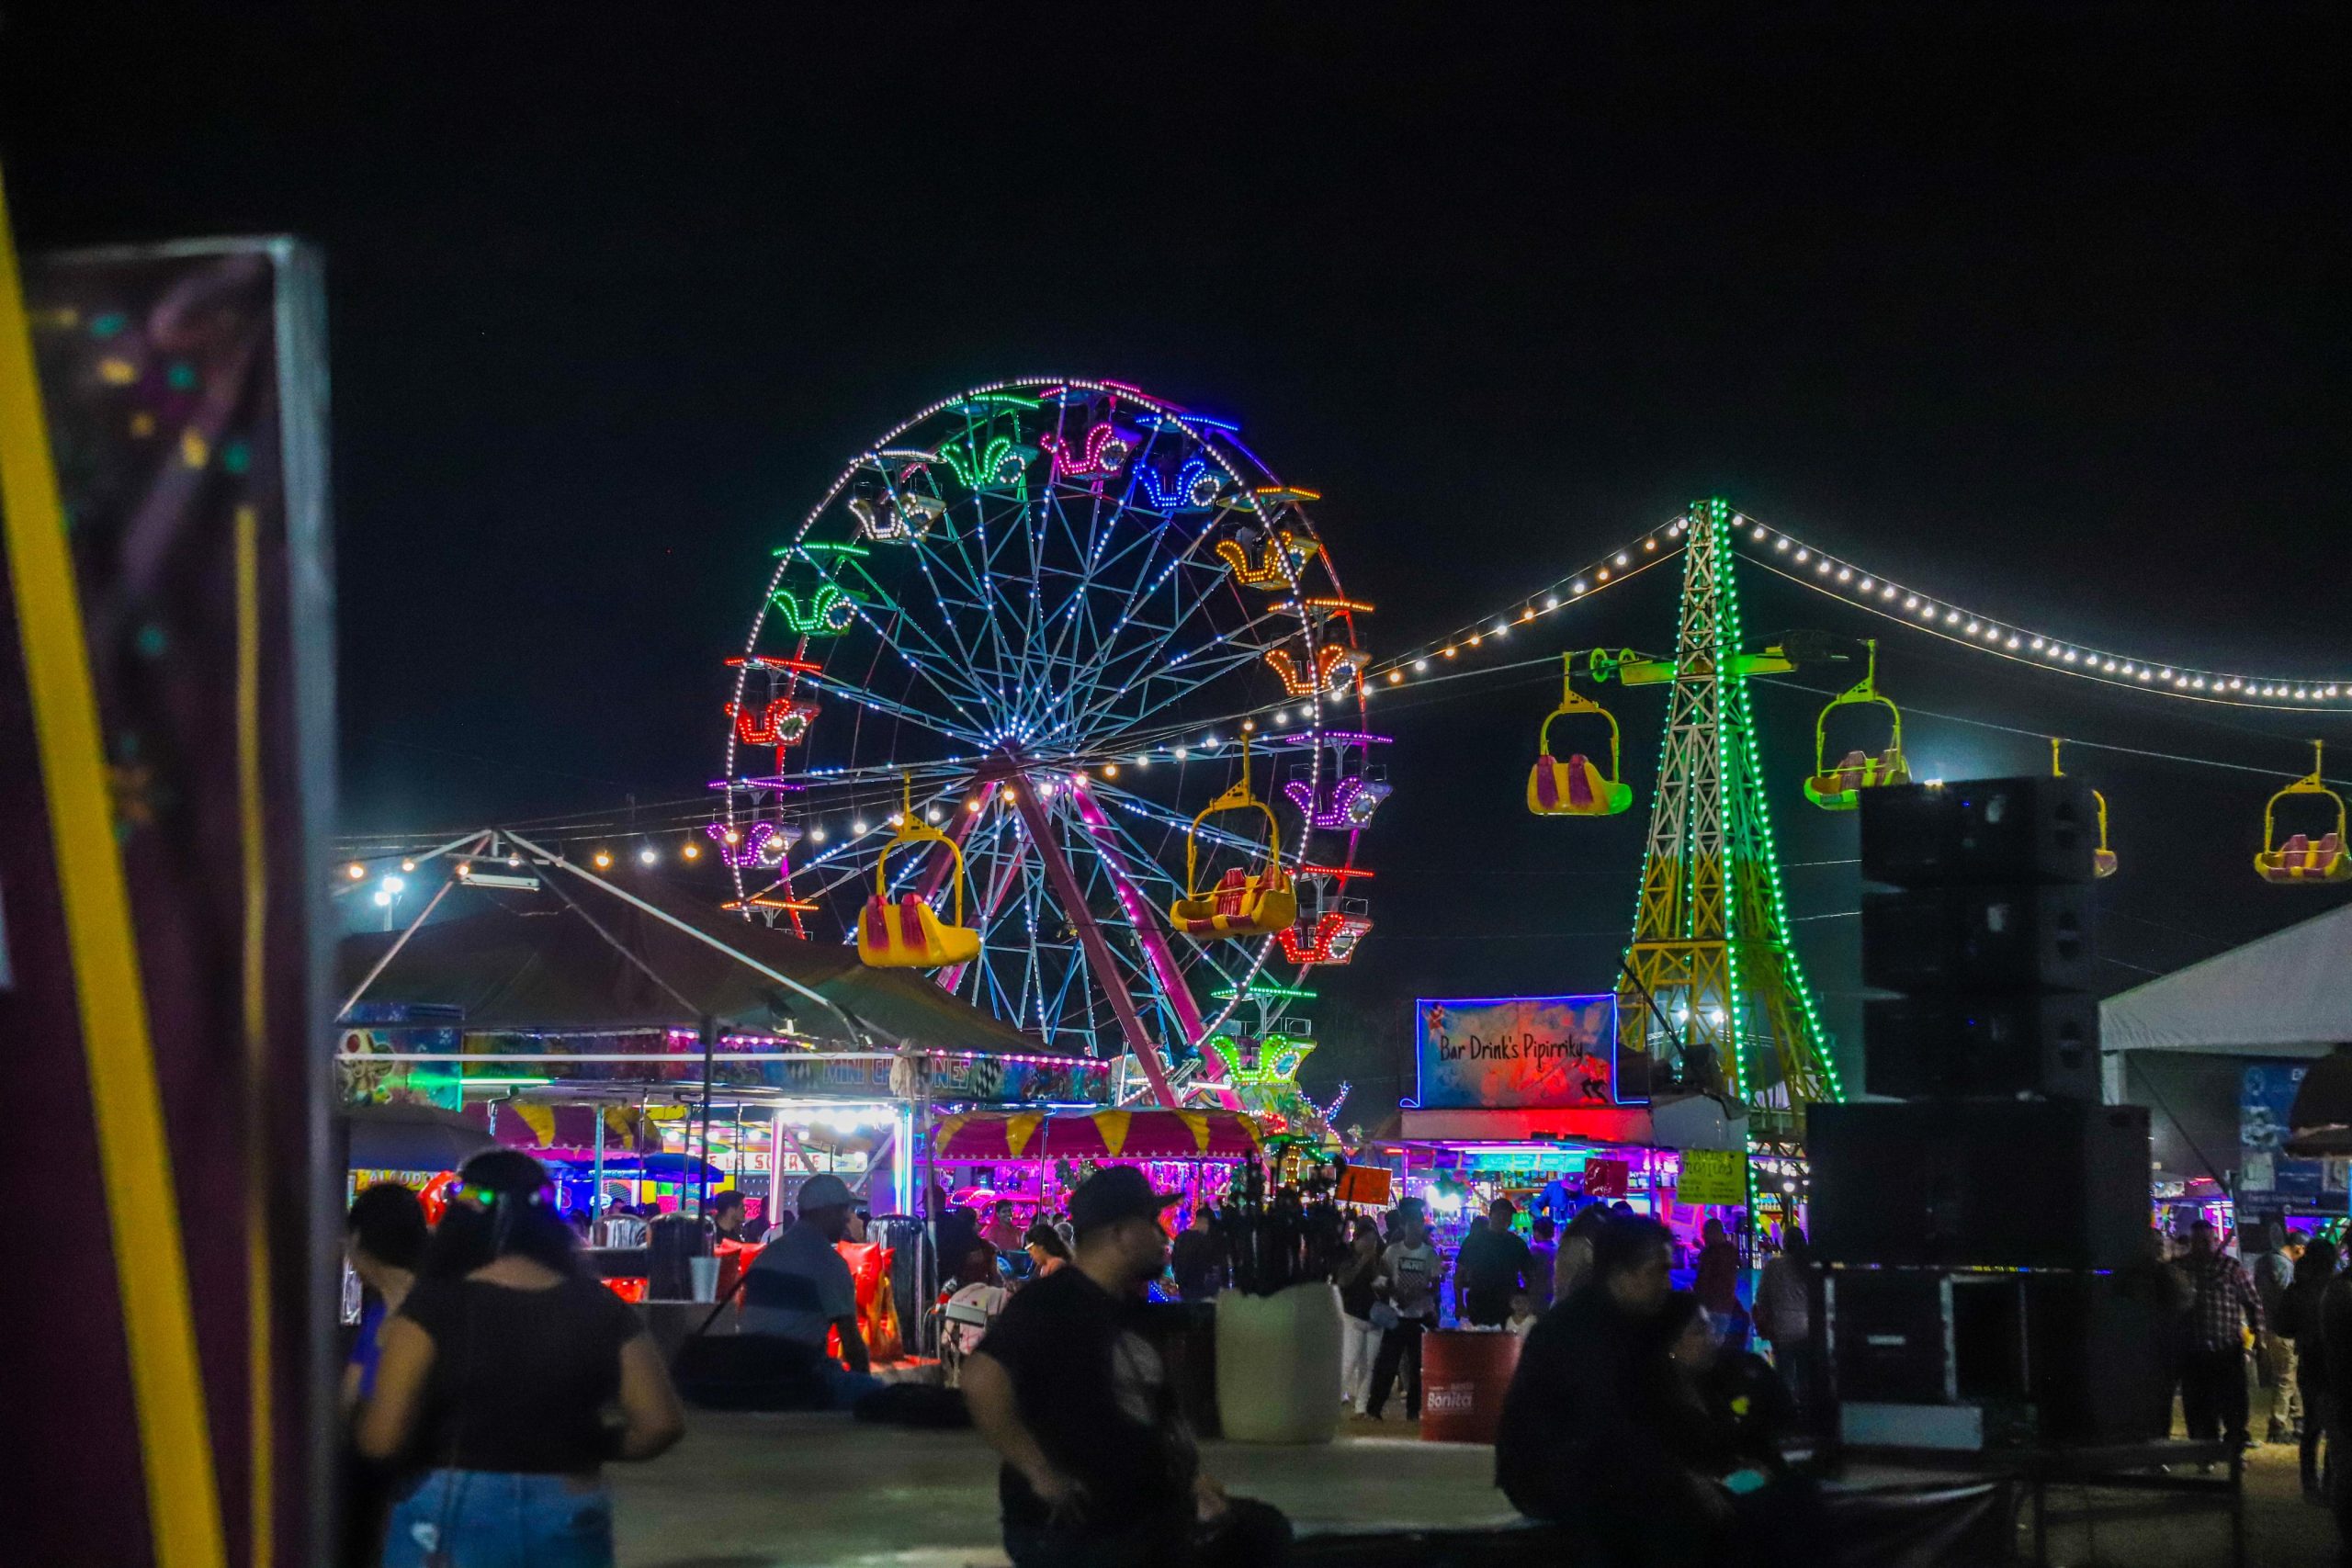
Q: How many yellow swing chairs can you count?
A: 6